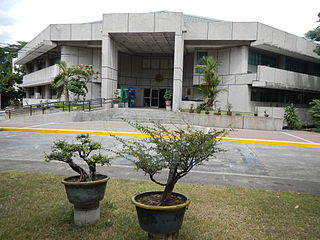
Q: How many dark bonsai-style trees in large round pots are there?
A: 2